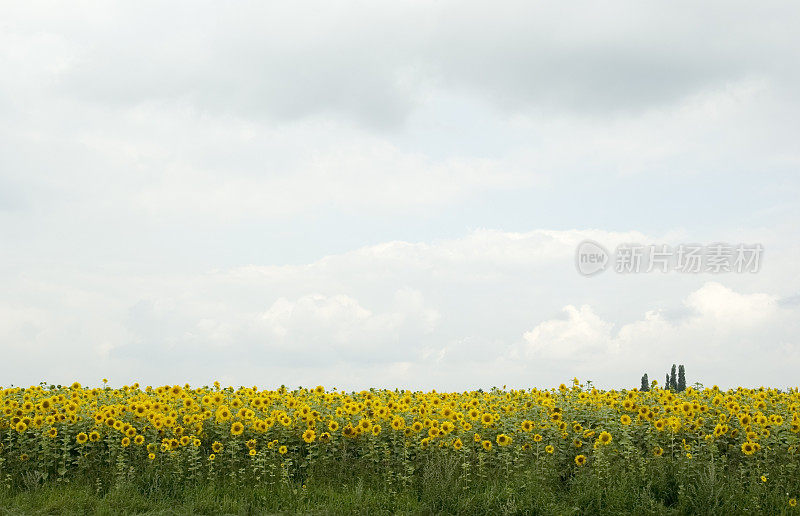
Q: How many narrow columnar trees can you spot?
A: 4